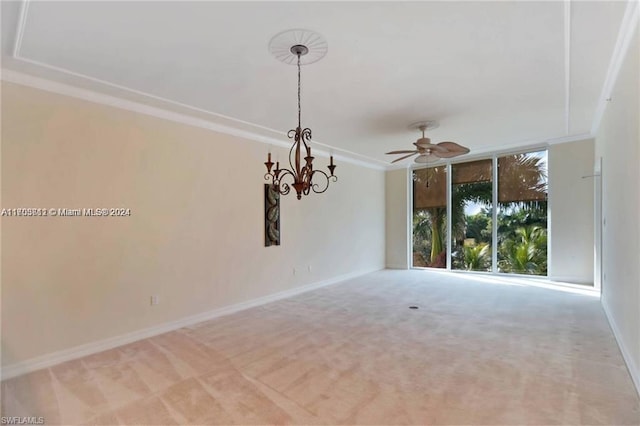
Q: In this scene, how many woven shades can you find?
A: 3